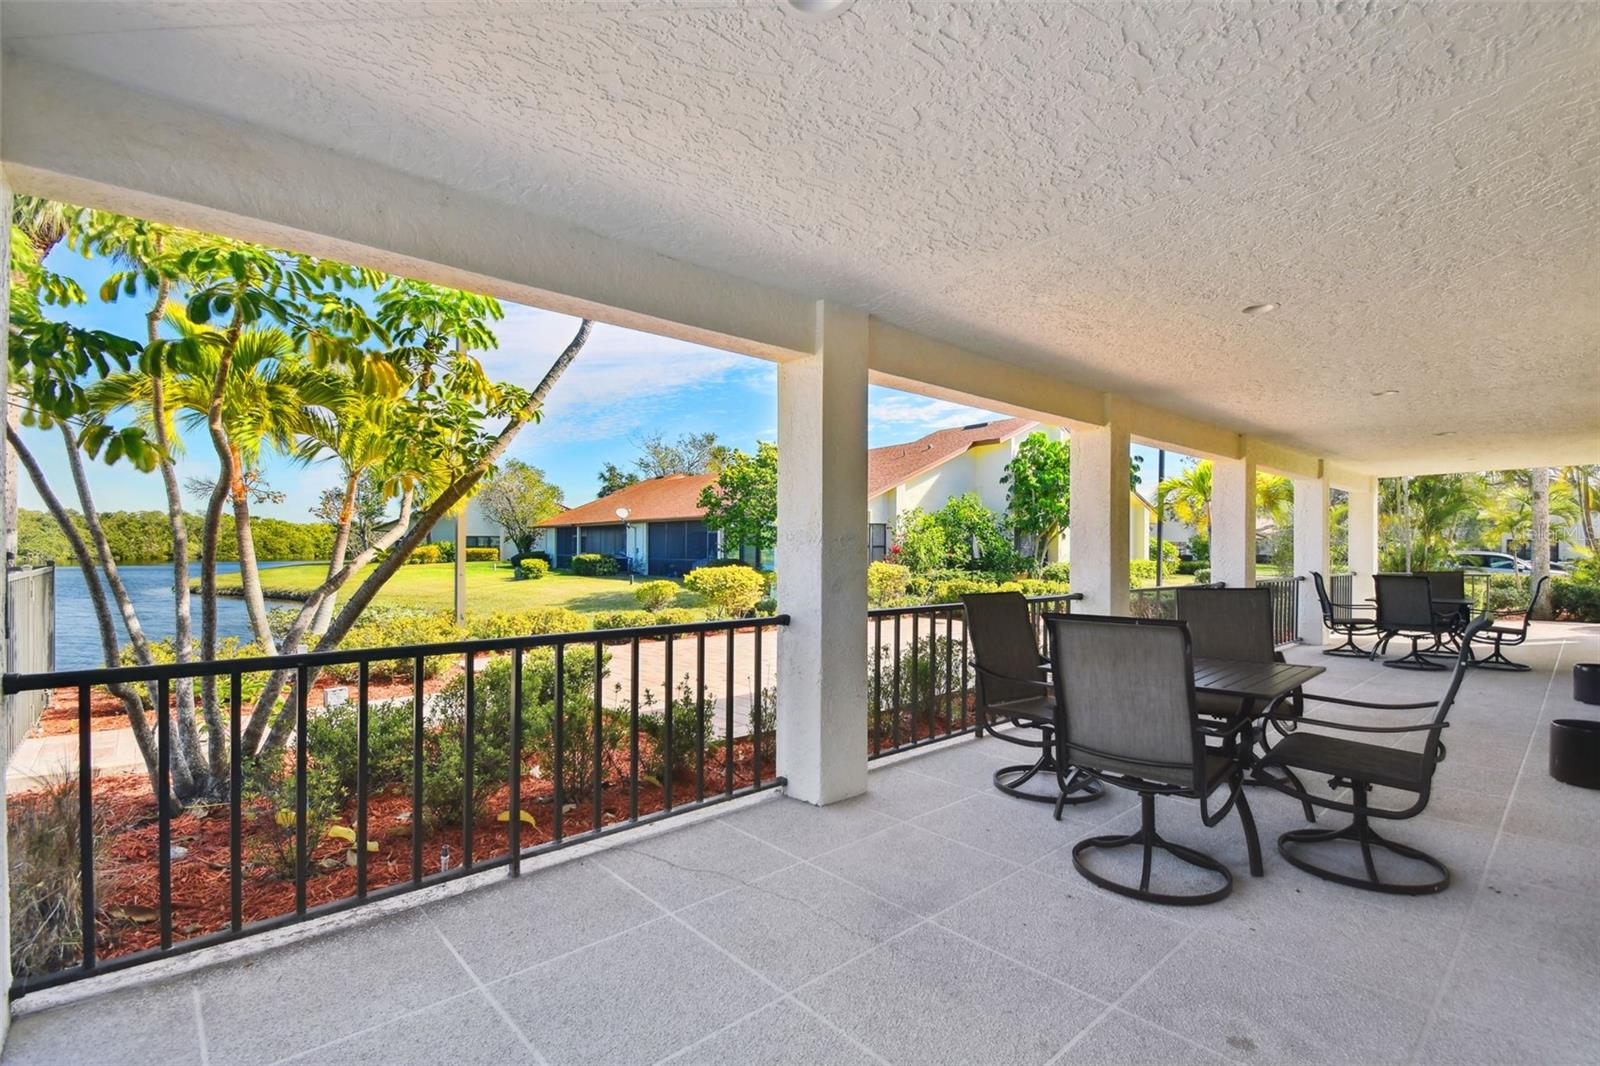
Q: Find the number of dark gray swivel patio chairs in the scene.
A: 8